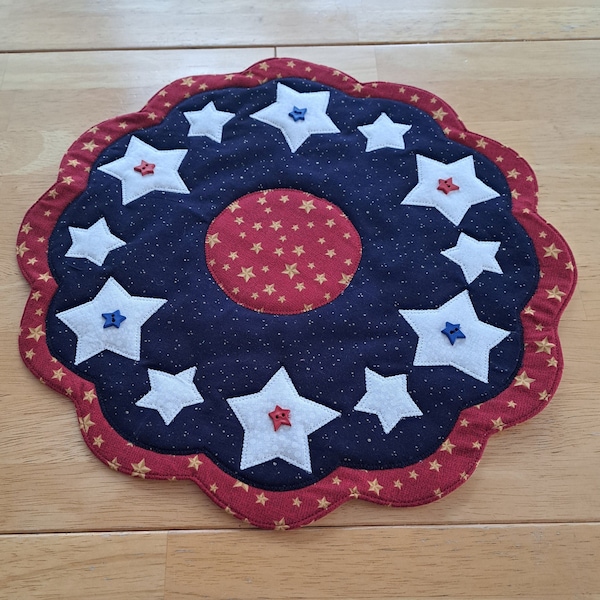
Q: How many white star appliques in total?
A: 12